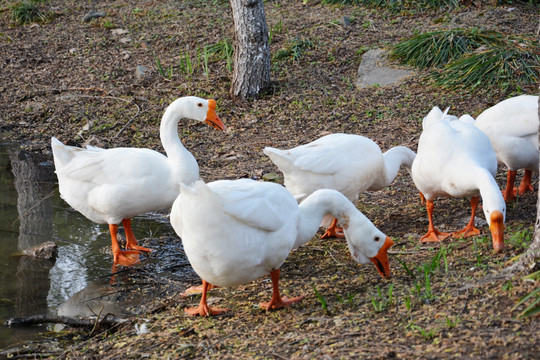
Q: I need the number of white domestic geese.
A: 5